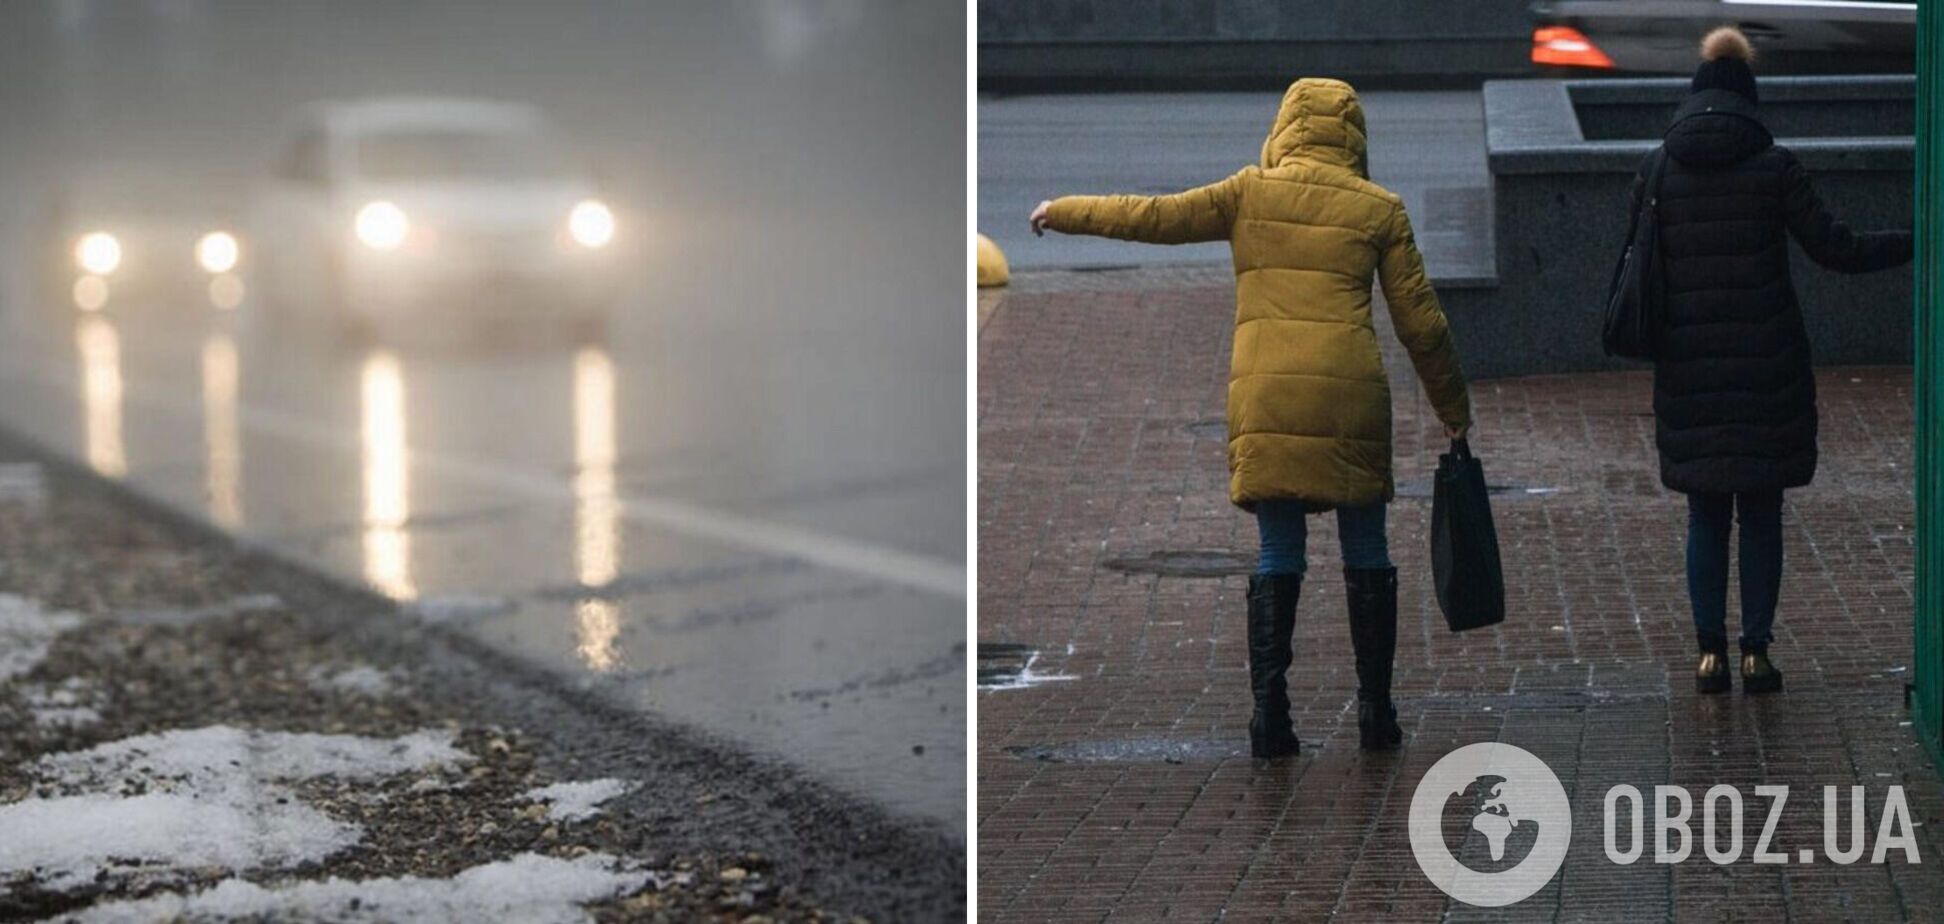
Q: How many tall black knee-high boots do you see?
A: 2